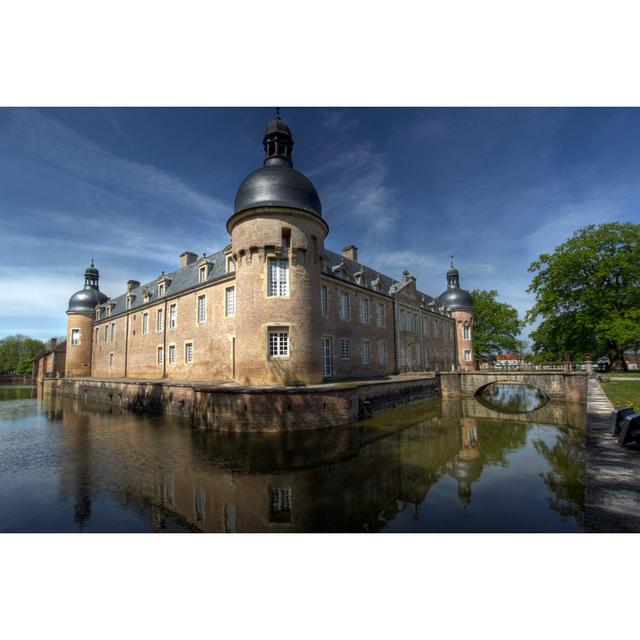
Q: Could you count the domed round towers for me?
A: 3